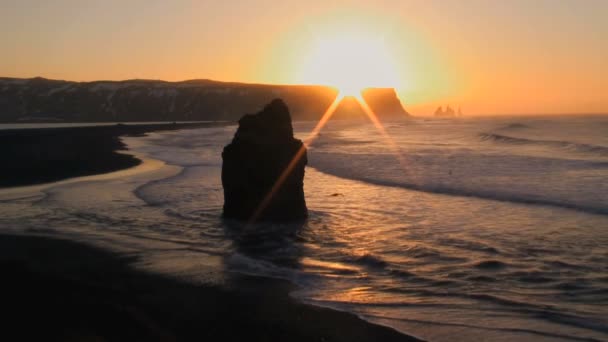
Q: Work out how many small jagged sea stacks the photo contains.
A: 3